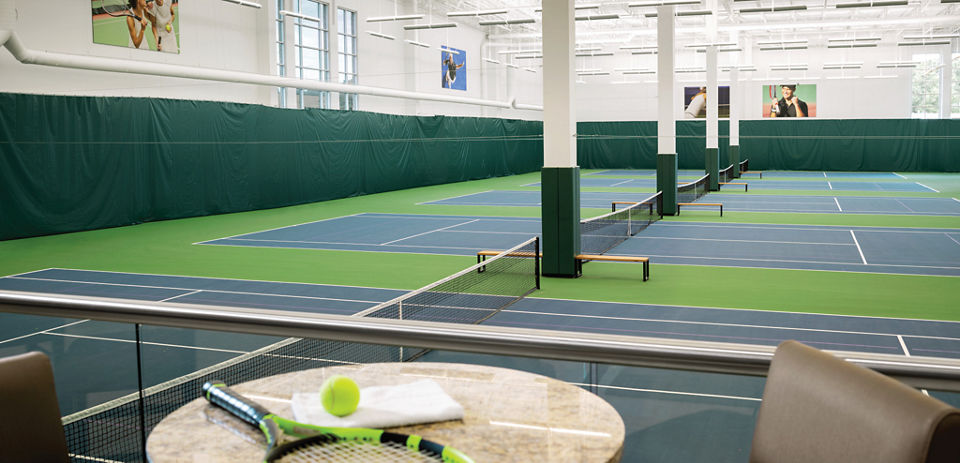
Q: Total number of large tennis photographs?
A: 4